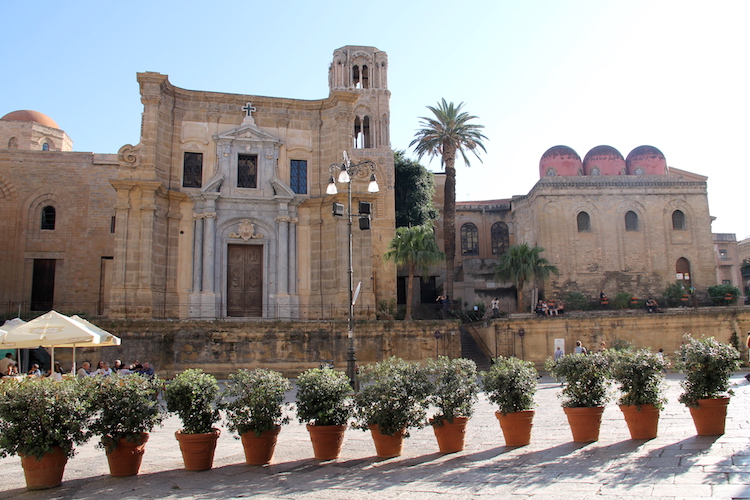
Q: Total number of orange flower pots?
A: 11